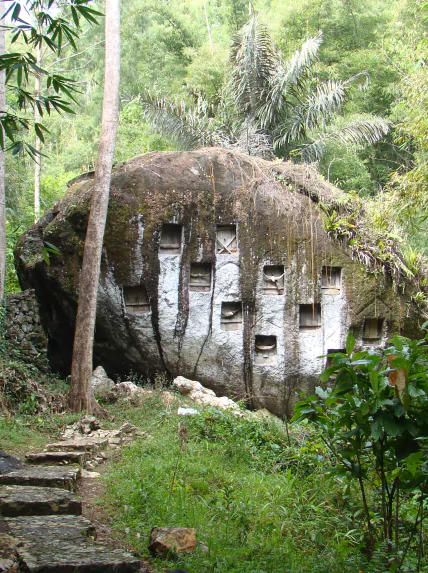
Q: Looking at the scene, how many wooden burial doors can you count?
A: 11